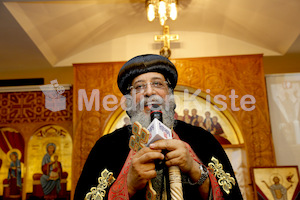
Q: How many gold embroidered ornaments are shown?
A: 2